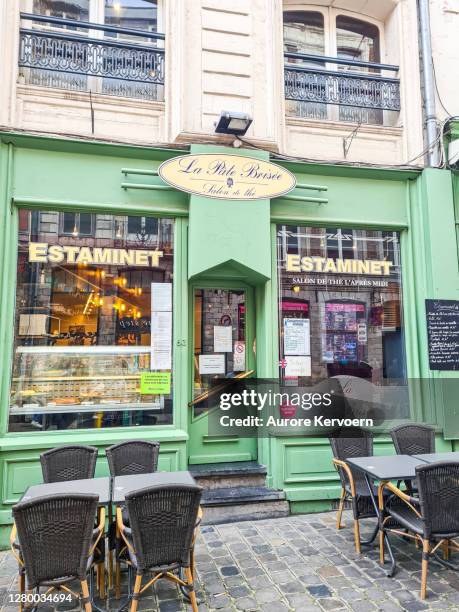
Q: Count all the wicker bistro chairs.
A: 7